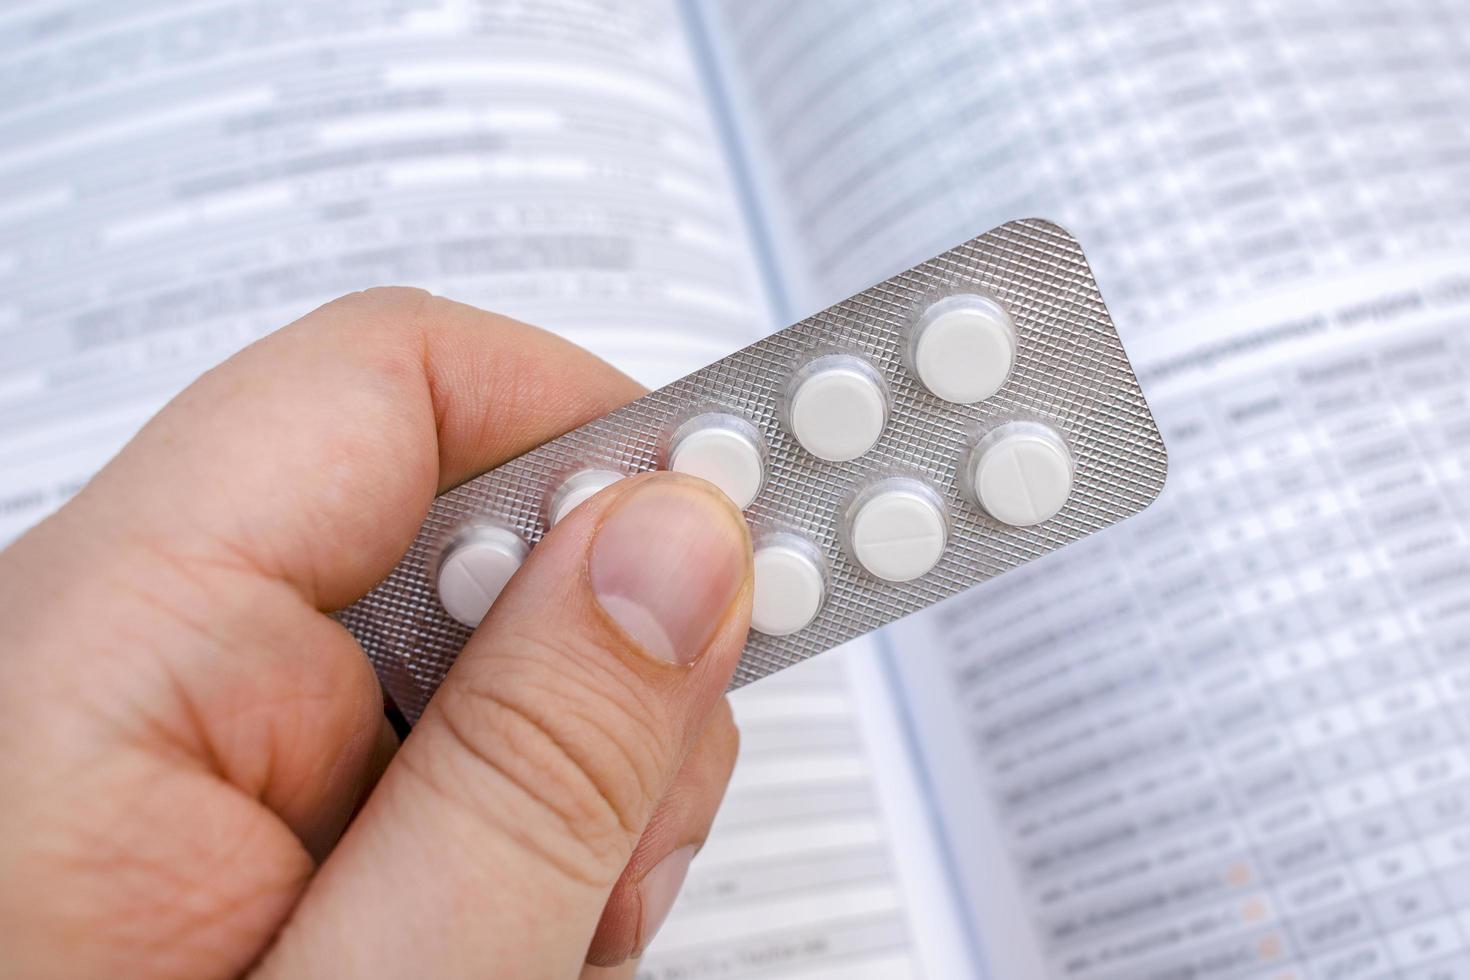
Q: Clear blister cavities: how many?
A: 8